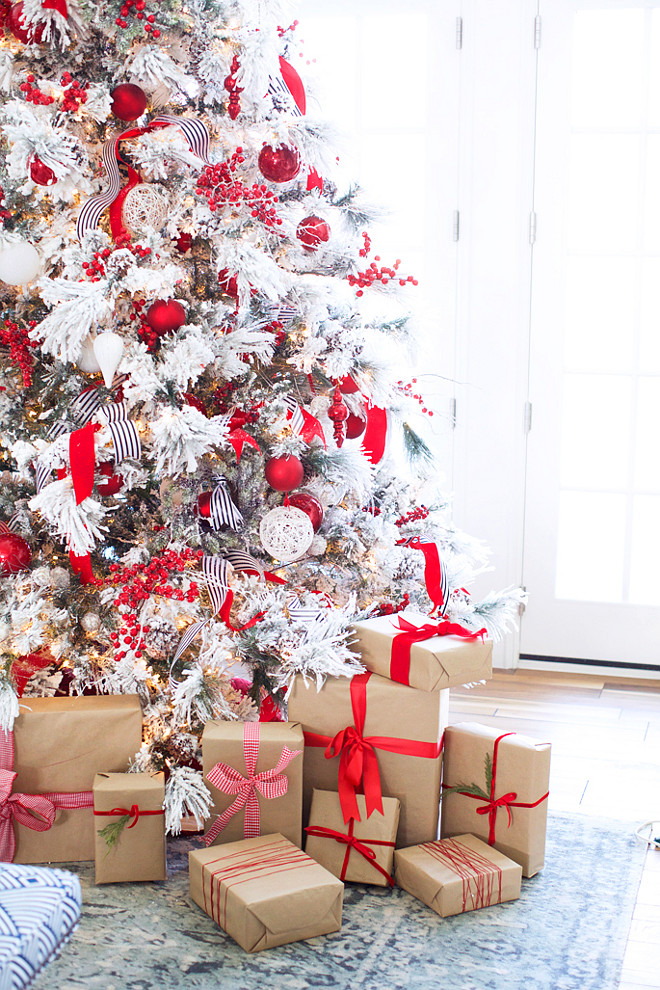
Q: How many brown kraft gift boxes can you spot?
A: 9